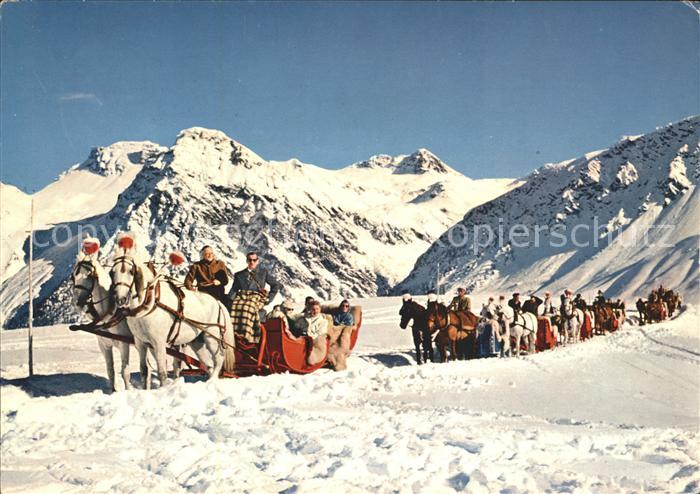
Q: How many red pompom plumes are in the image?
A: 3